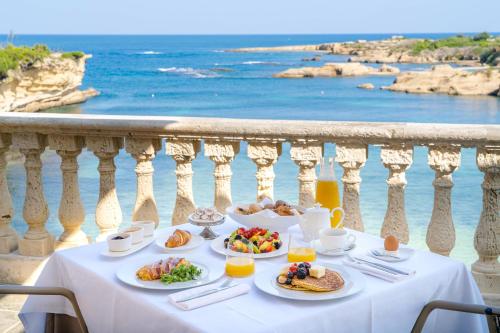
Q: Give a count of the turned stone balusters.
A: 13